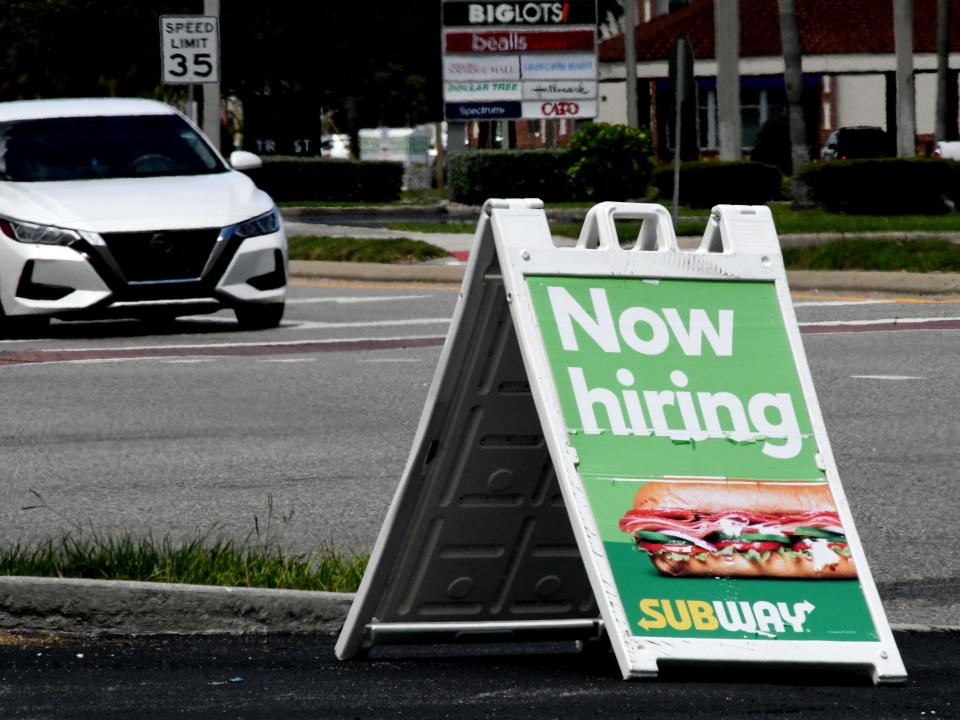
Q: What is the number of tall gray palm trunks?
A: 5